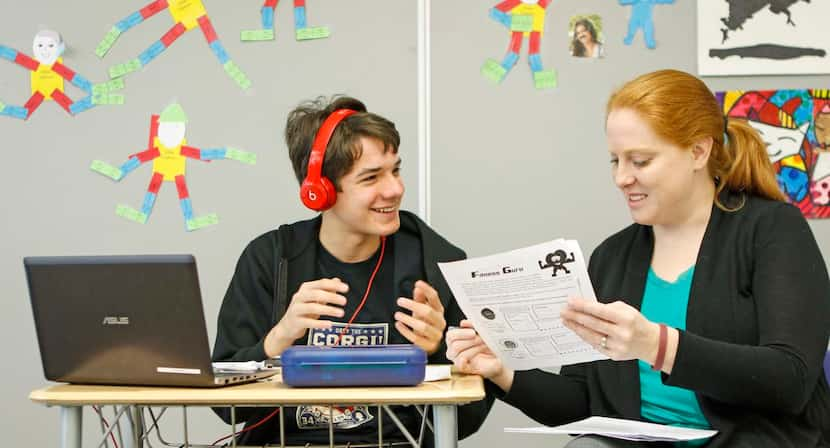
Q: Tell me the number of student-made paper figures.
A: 6